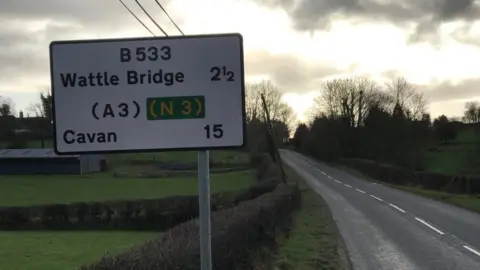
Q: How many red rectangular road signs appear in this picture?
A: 0